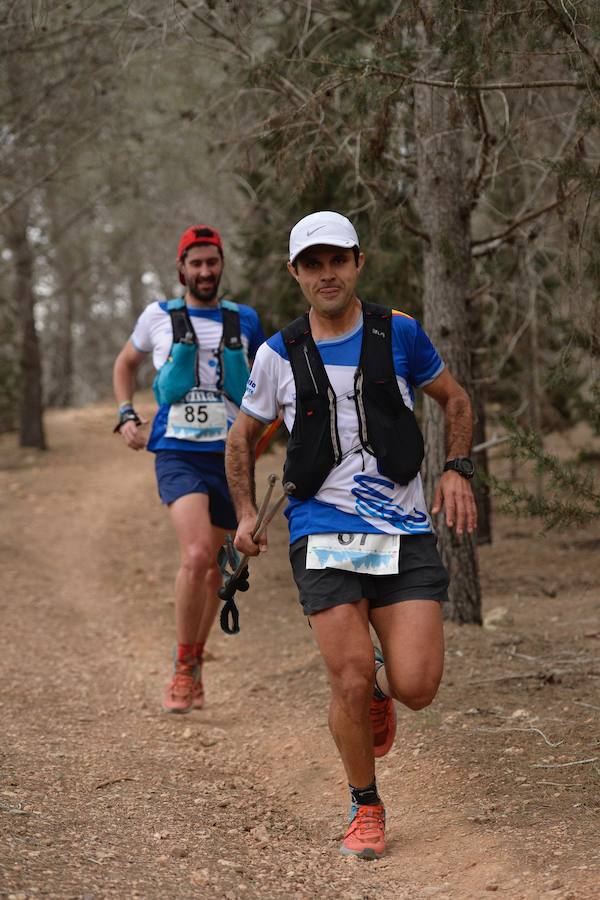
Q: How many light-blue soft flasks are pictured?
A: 2